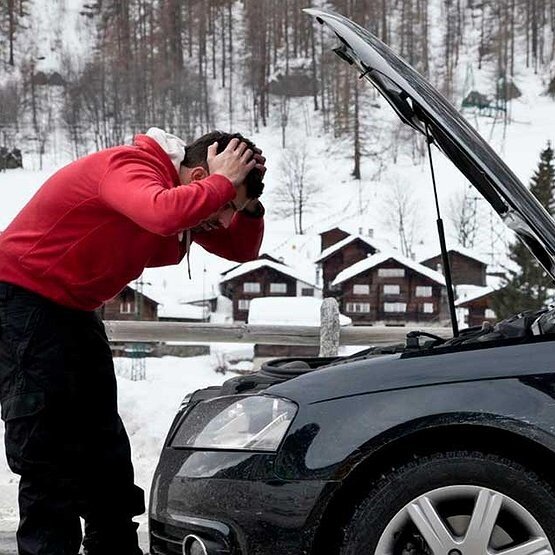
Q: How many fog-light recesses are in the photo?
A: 1